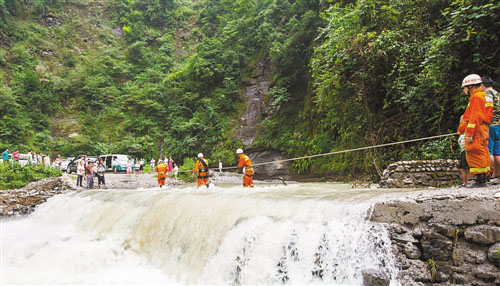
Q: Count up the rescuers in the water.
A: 3